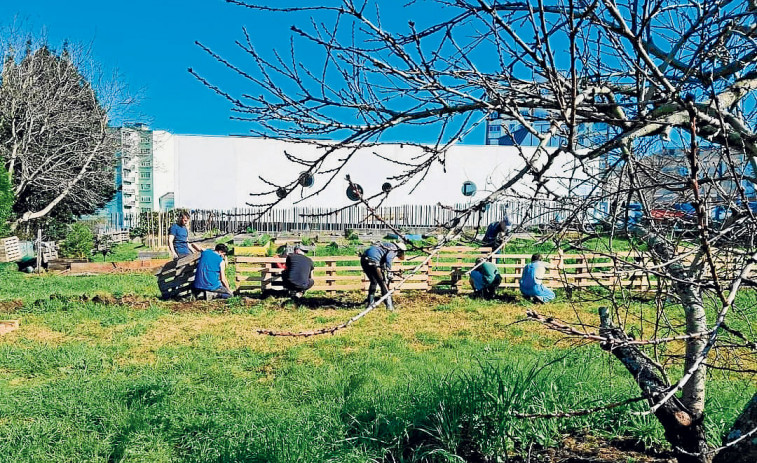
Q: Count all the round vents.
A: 5